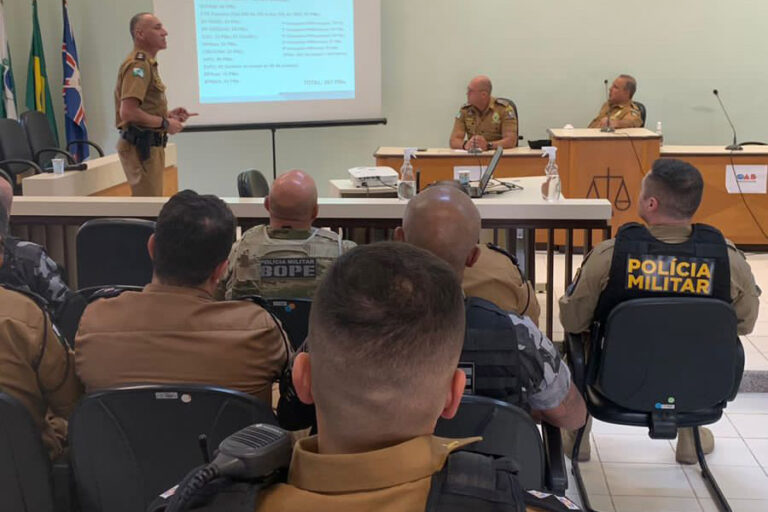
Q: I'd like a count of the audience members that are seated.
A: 8